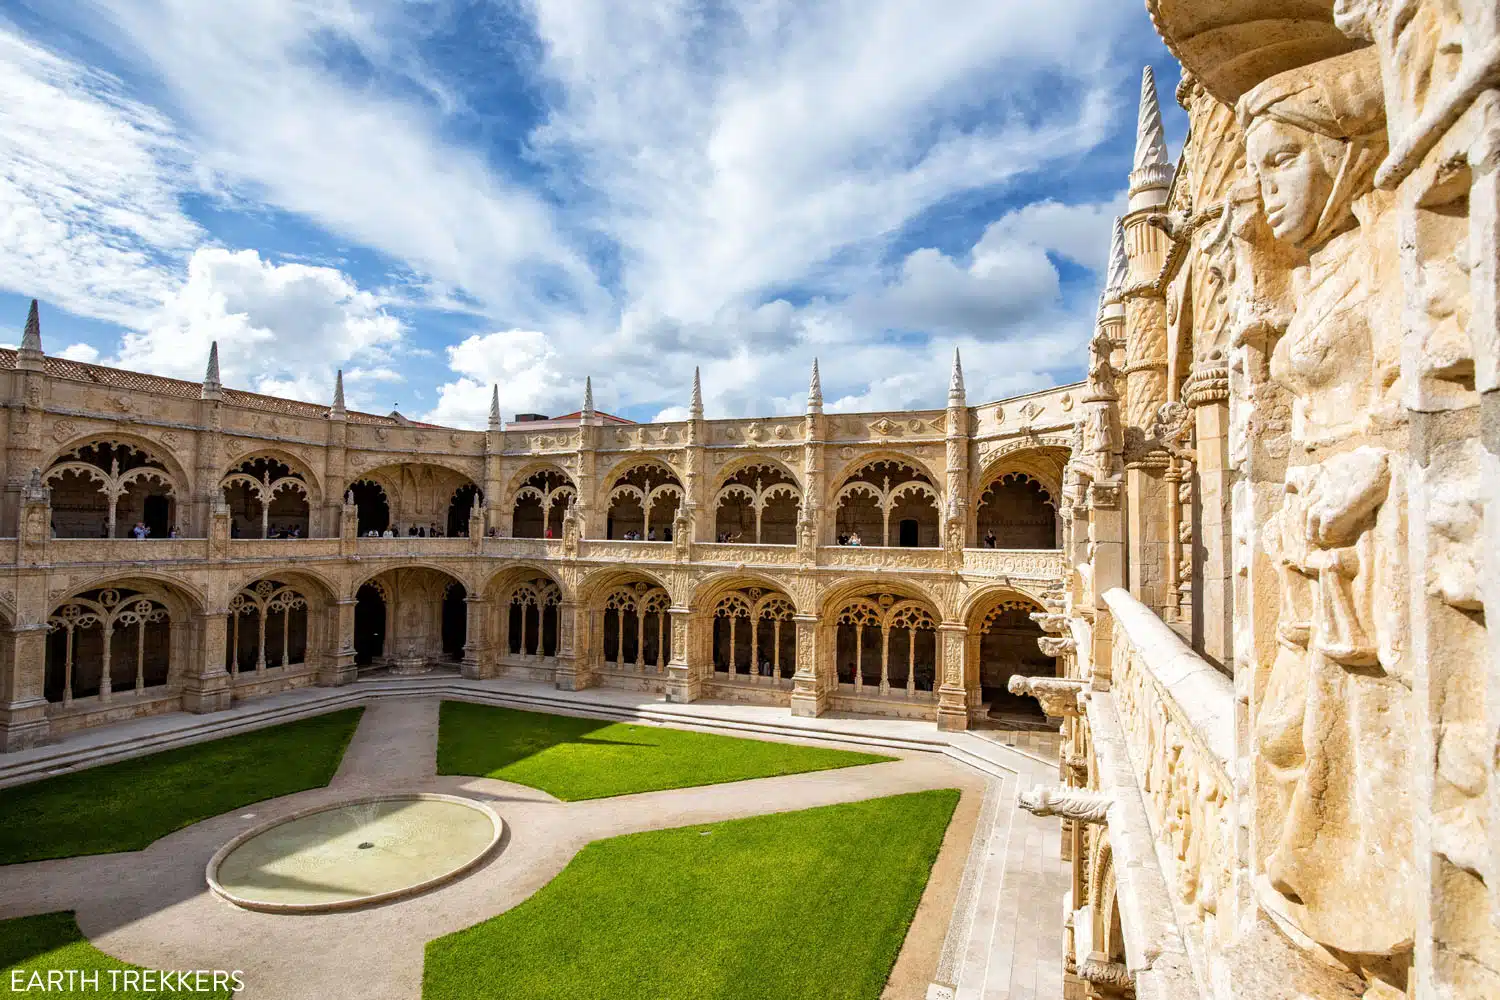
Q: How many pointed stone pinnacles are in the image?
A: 11